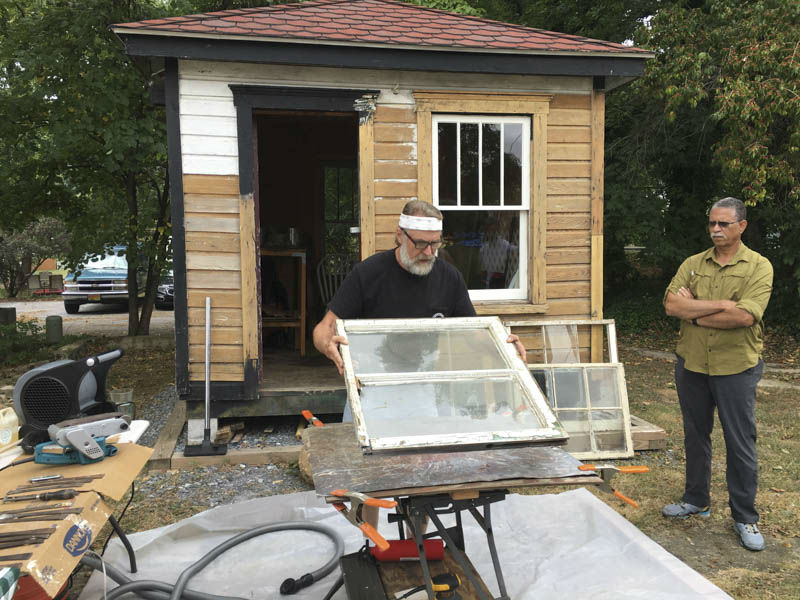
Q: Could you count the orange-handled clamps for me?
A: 3